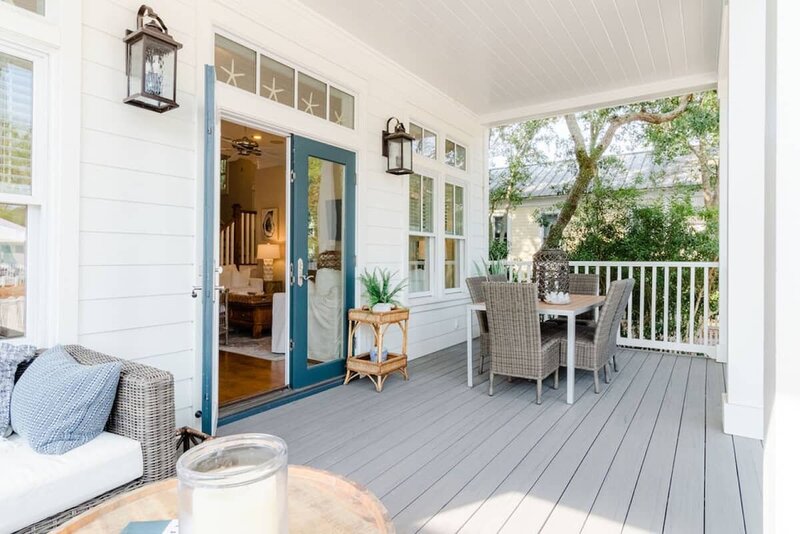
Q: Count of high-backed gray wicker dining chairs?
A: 6